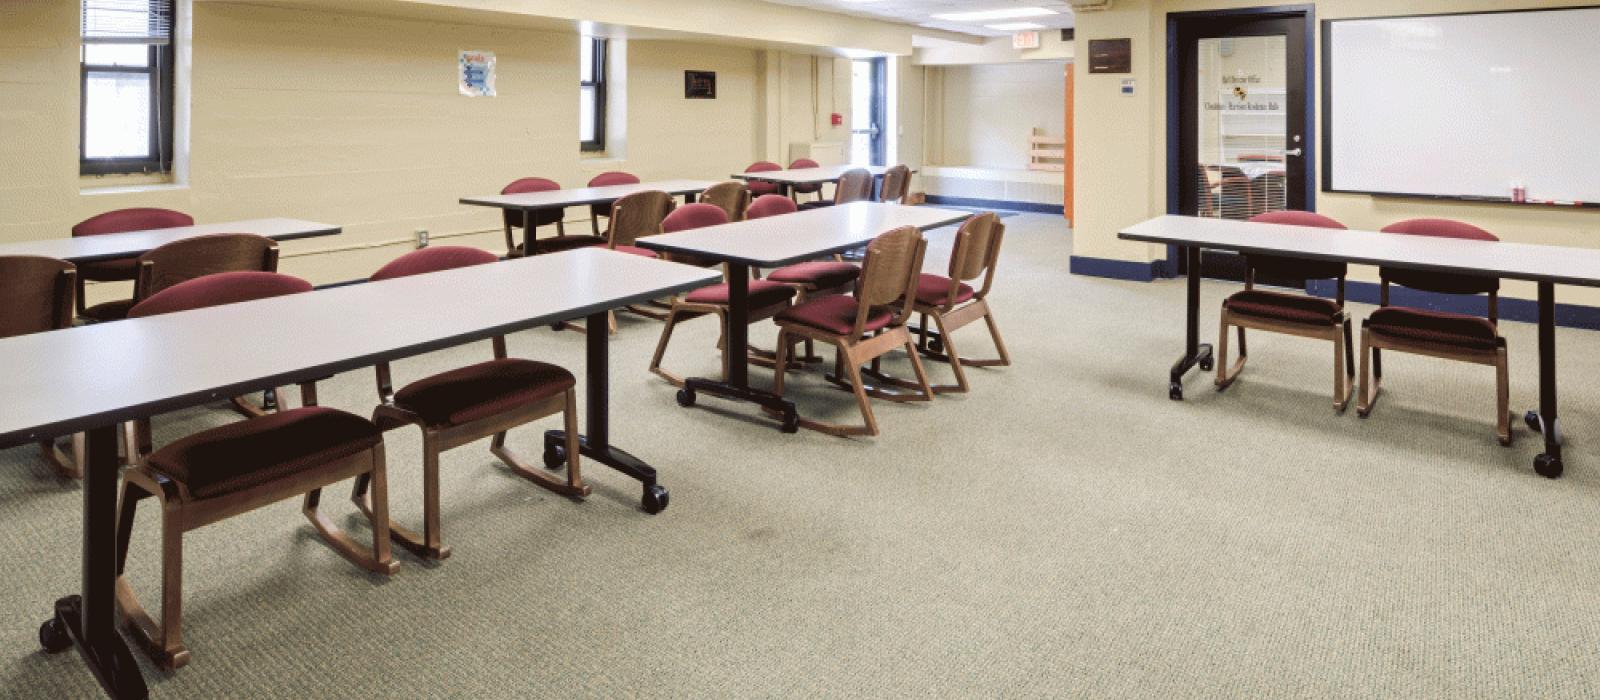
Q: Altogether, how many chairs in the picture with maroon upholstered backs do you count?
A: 11